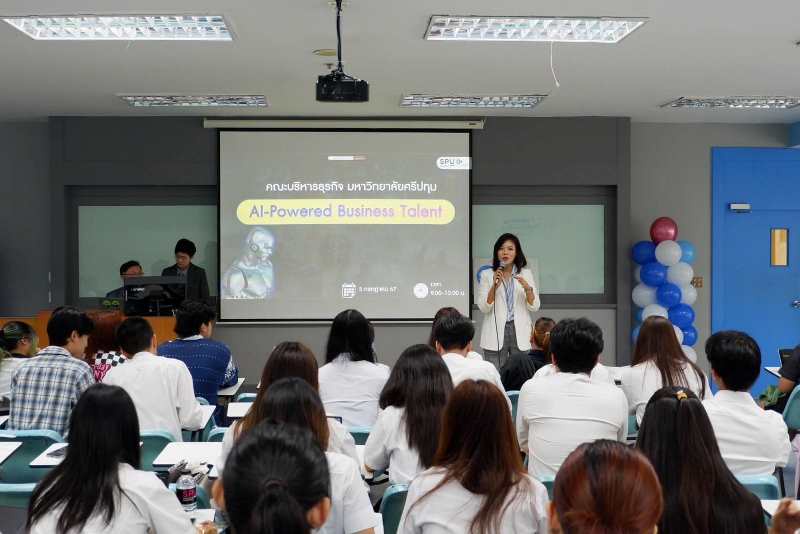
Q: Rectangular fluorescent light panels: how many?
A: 5